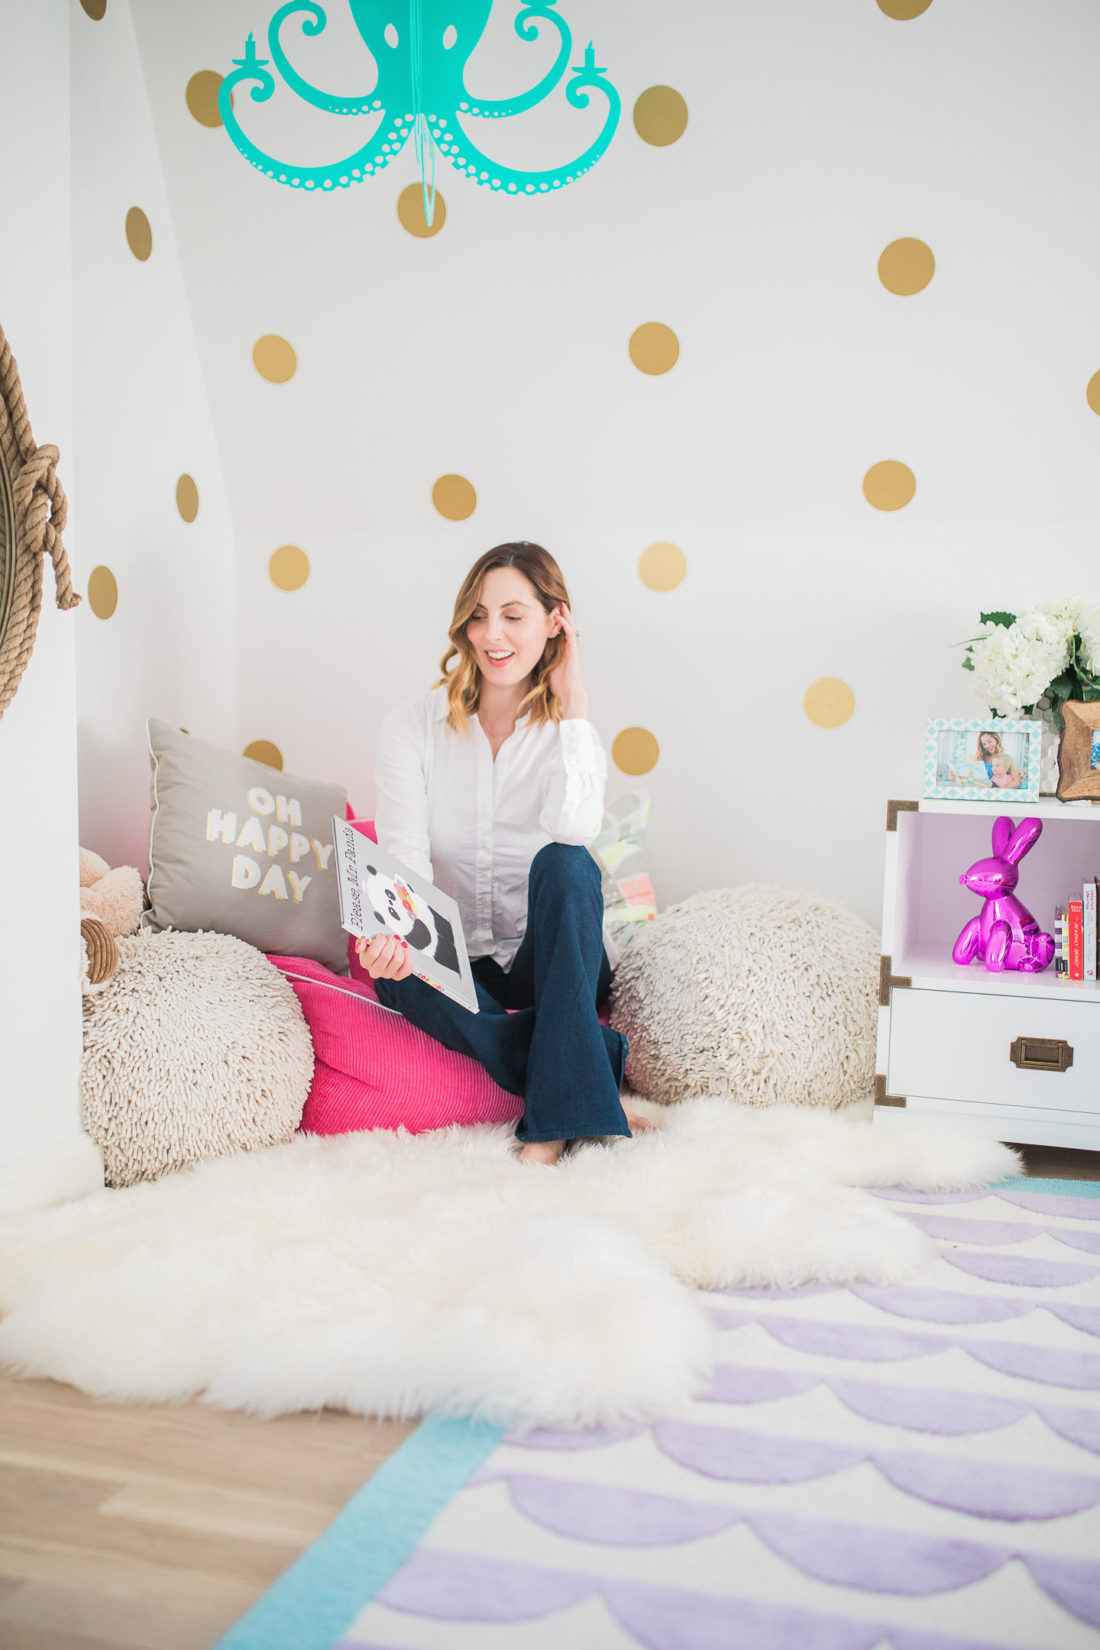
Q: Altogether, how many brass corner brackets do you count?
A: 3